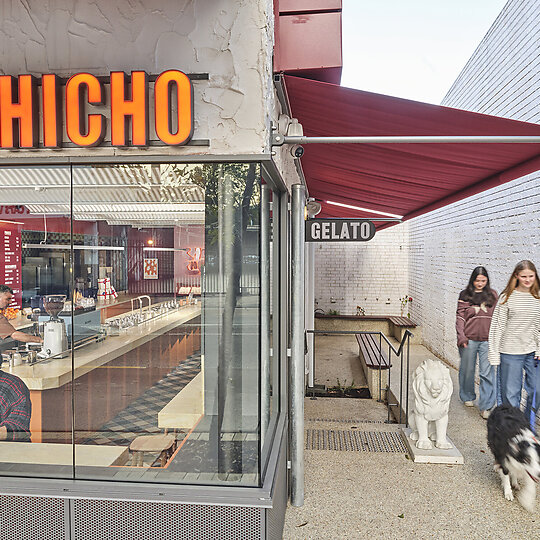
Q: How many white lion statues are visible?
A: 1